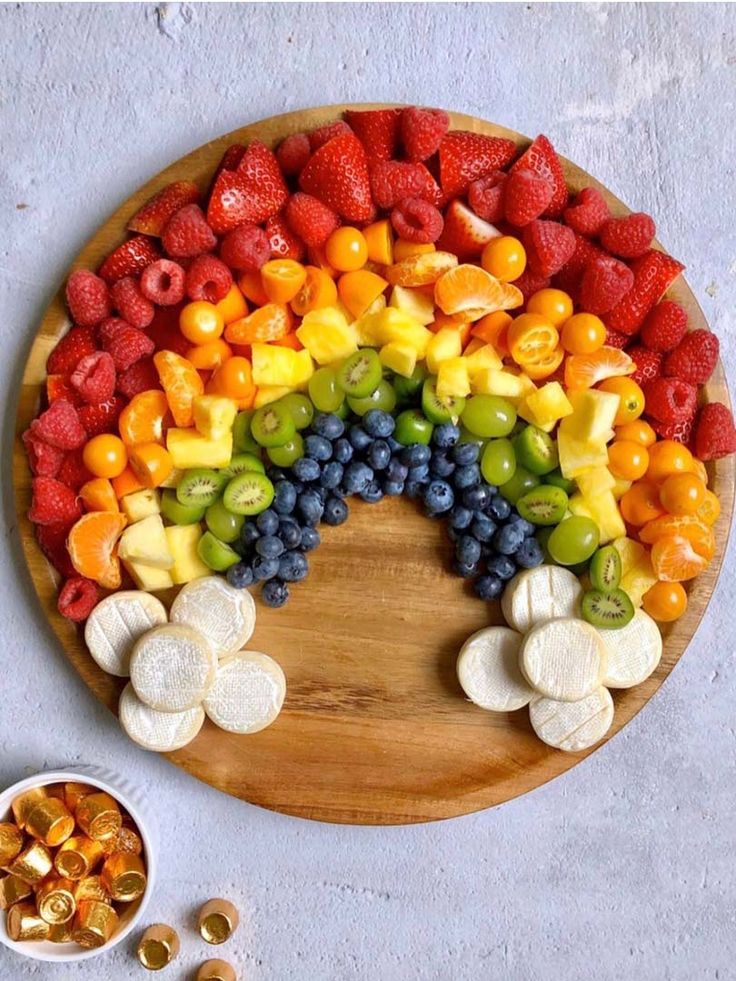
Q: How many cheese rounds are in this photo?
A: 10